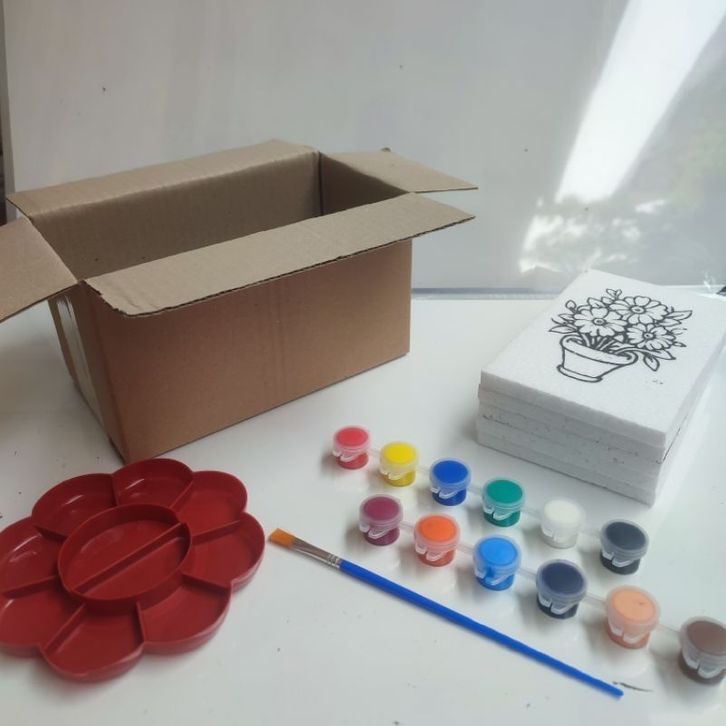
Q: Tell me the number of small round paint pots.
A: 12